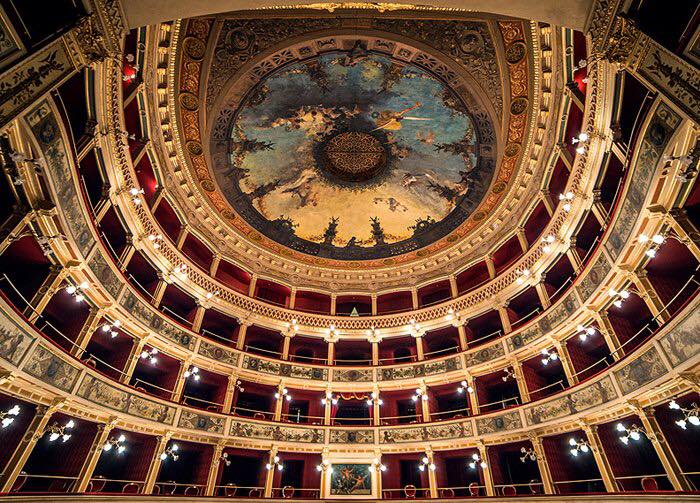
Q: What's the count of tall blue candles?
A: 0